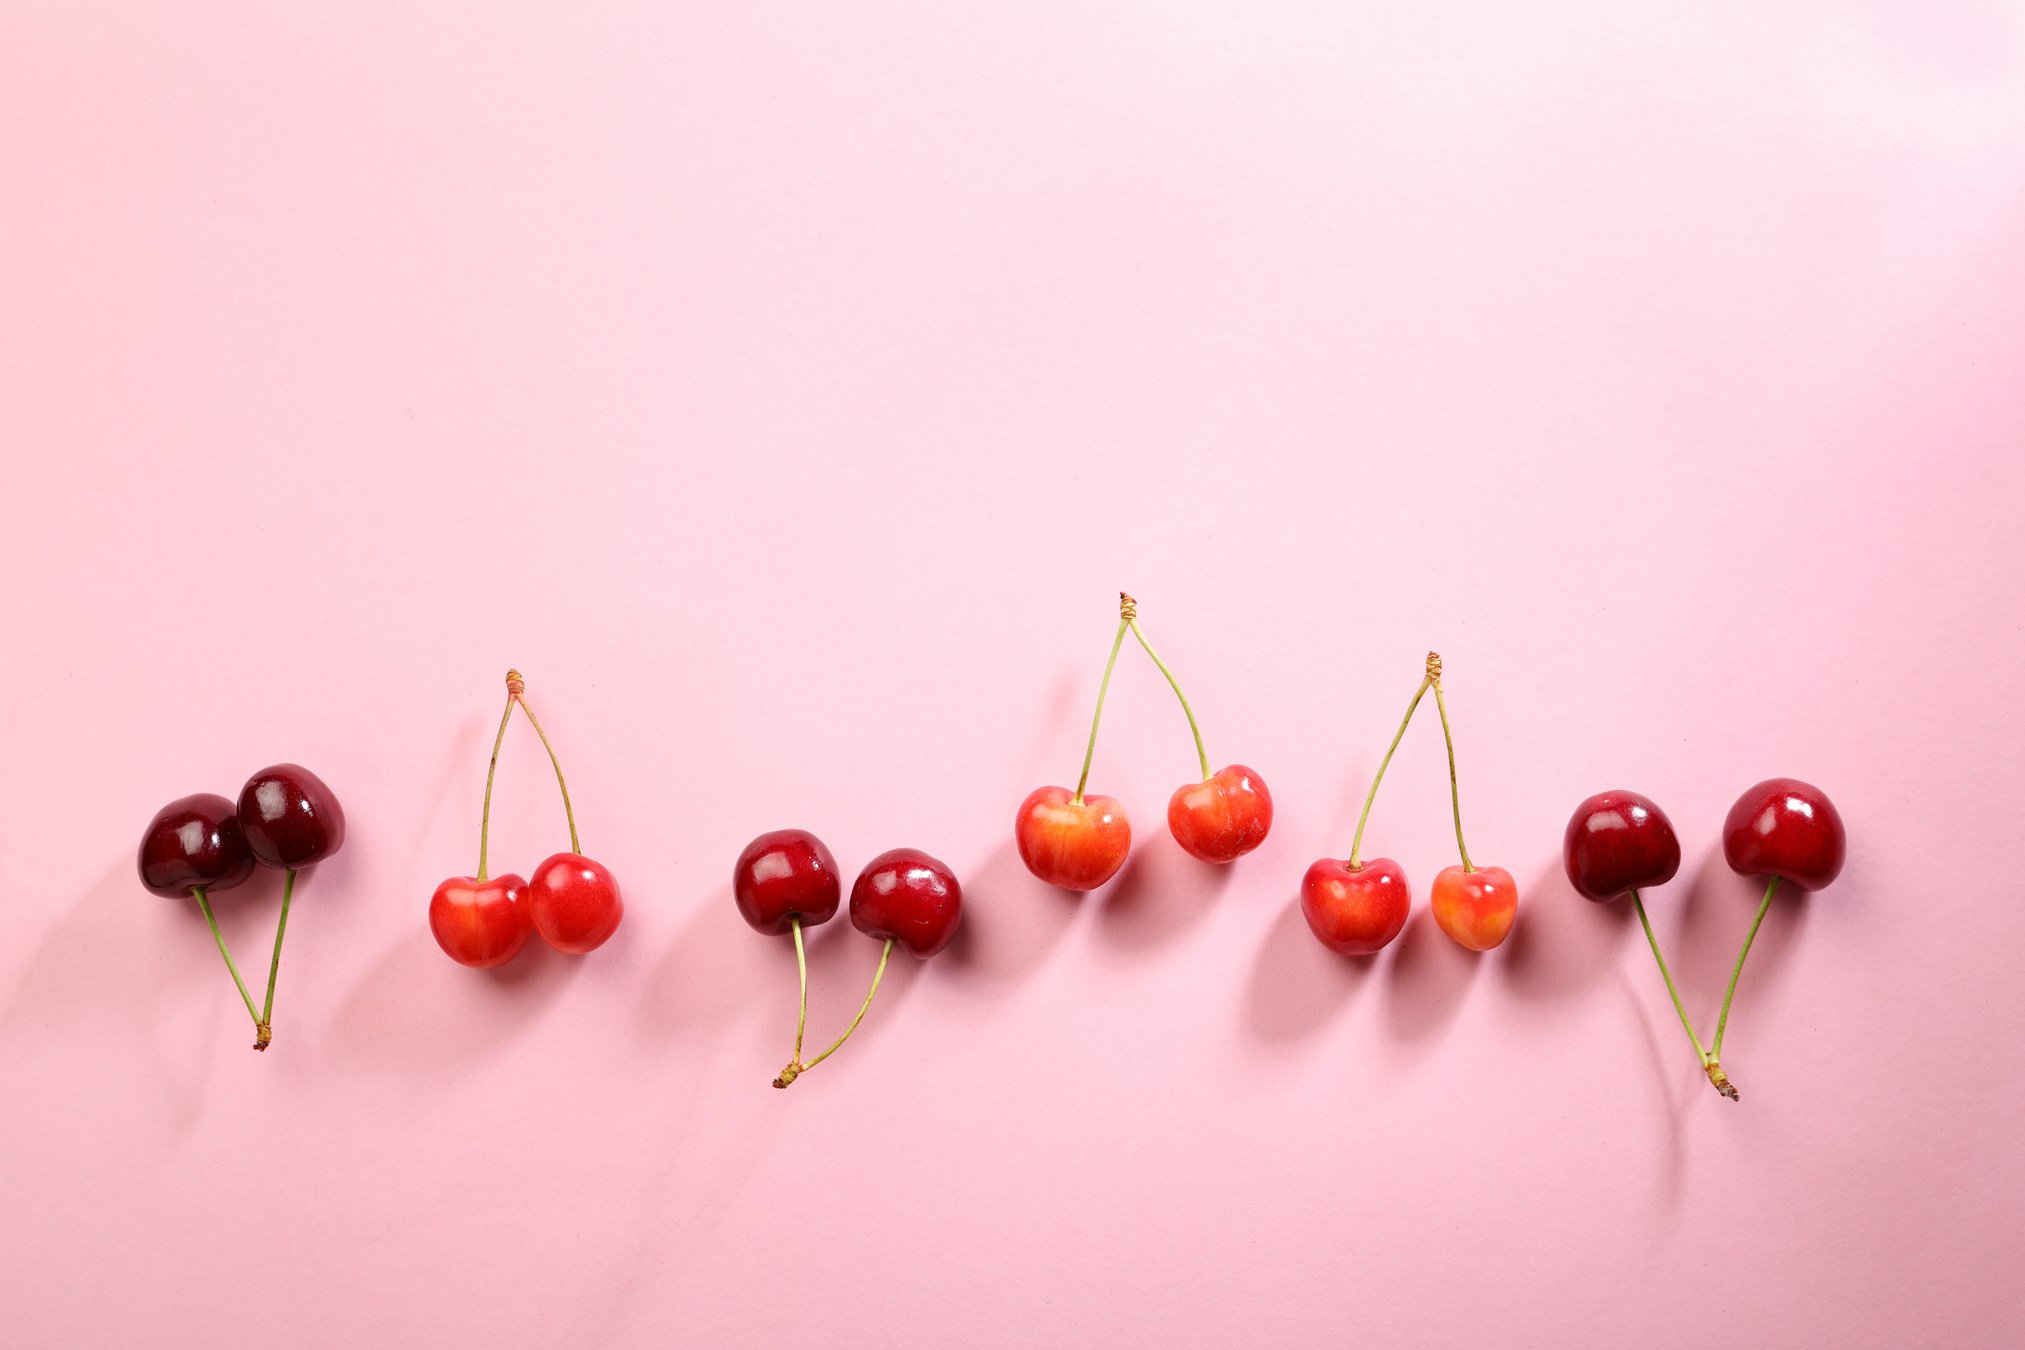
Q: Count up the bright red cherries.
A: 6